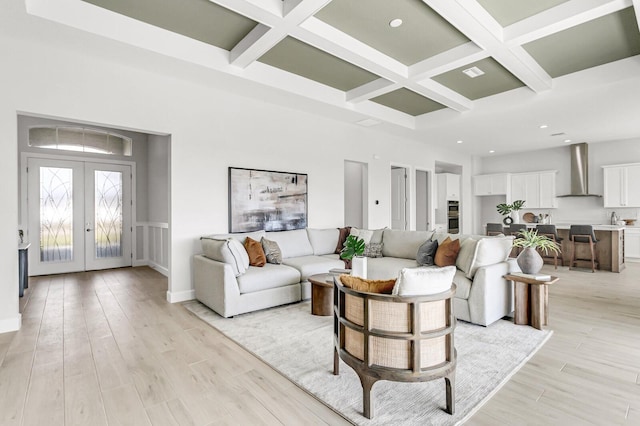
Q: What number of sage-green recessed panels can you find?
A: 7